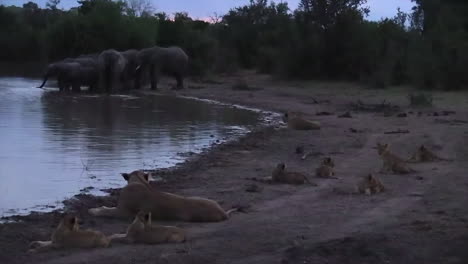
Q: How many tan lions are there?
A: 9